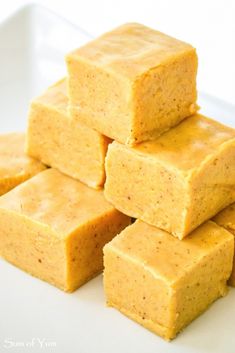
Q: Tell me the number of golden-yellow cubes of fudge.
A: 7